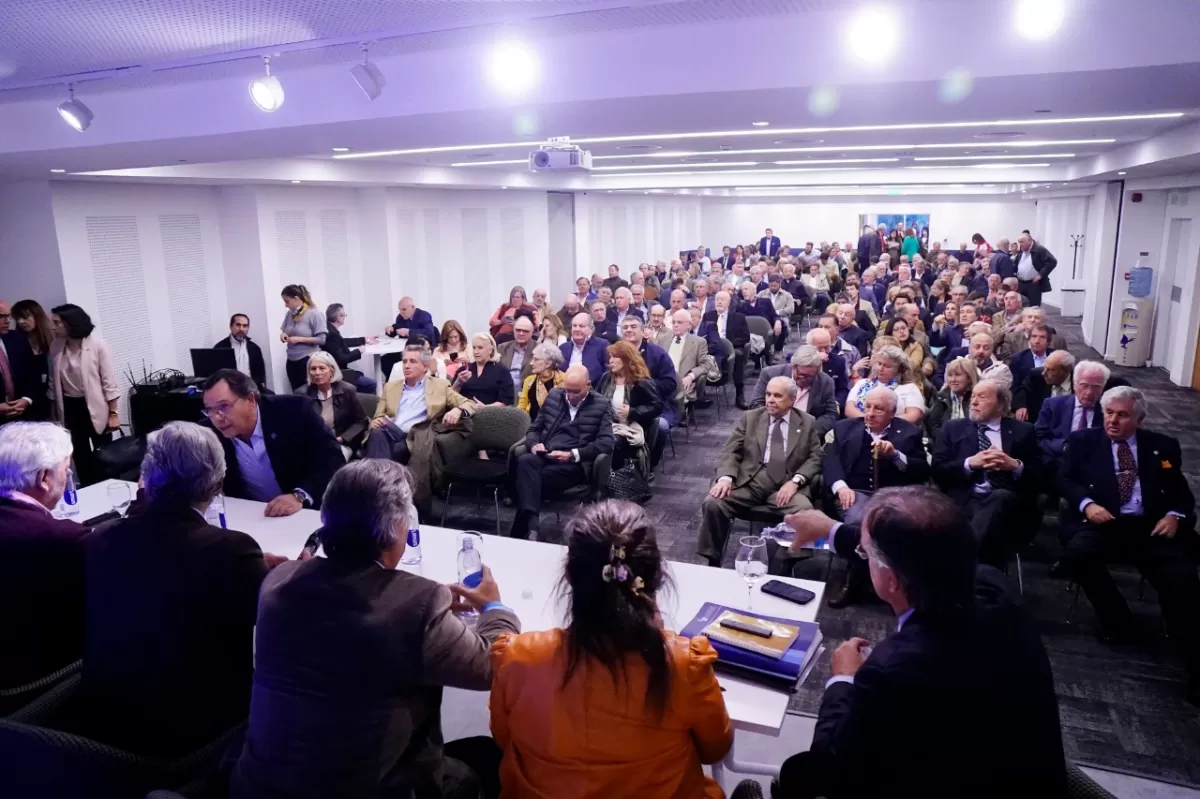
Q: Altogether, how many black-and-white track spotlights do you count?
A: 3